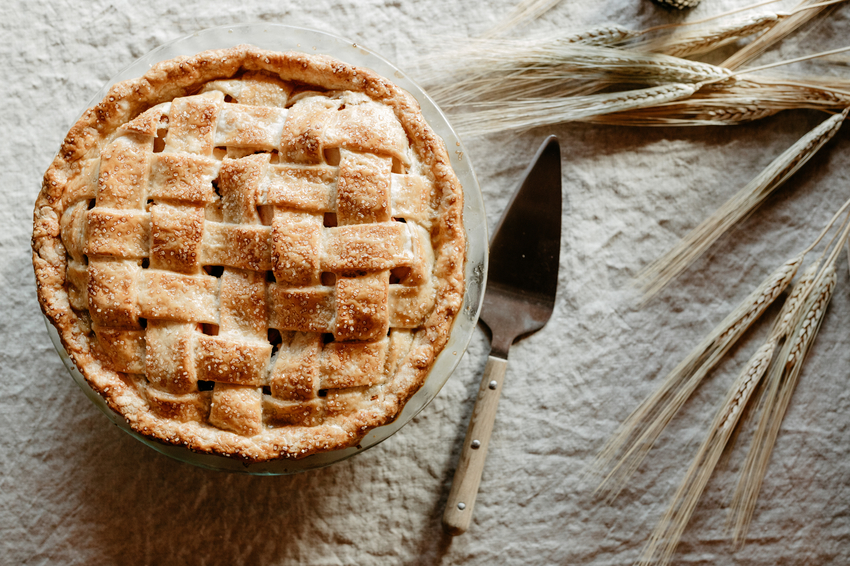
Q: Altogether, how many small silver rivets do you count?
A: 3